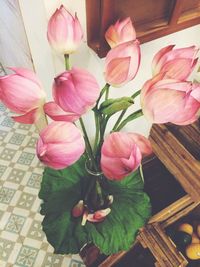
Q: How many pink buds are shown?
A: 9